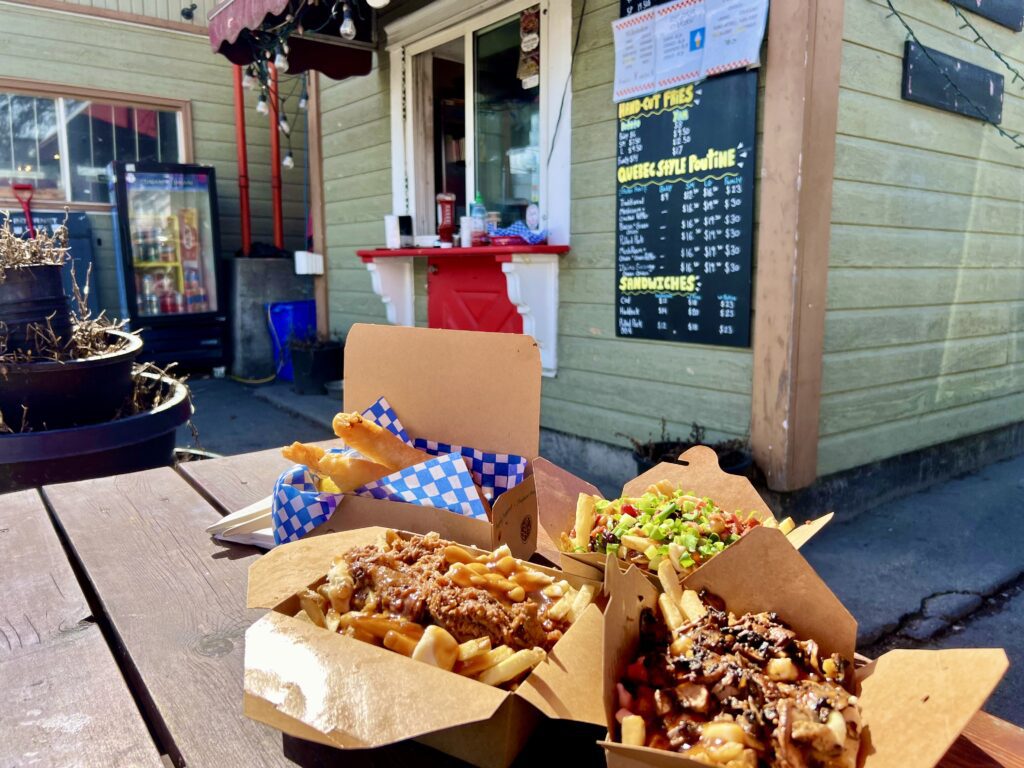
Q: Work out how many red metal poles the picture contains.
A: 2